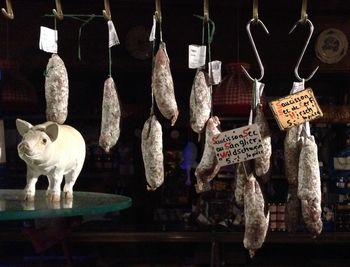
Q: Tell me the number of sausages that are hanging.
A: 11